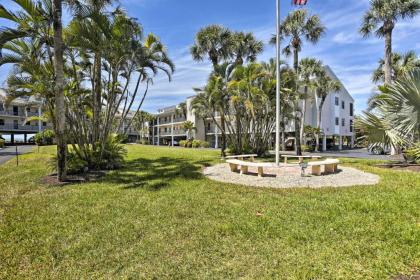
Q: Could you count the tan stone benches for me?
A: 4